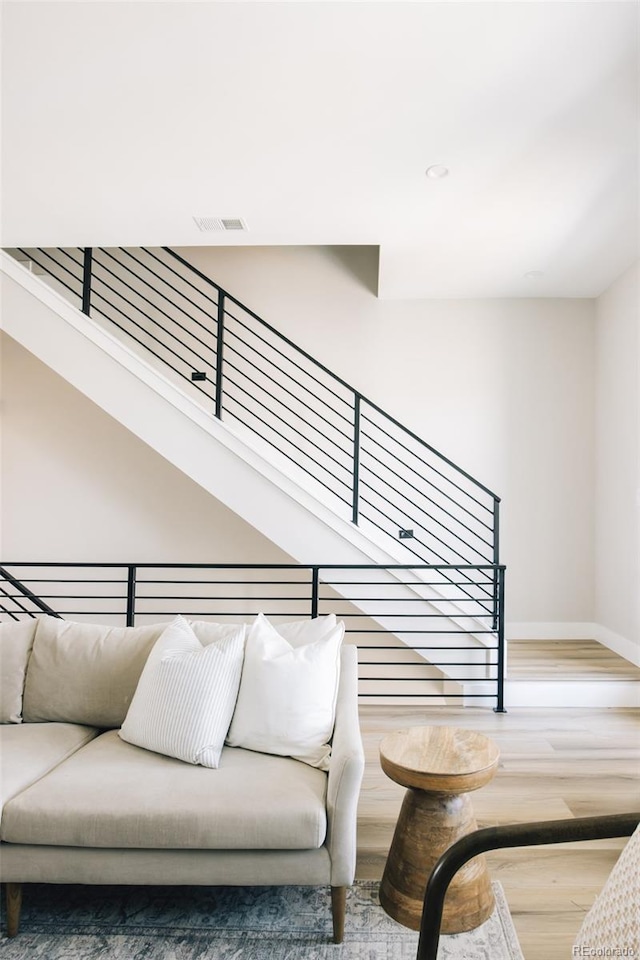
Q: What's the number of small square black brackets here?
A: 2